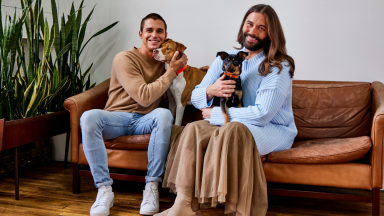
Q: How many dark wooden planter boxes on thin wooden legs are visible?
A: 1